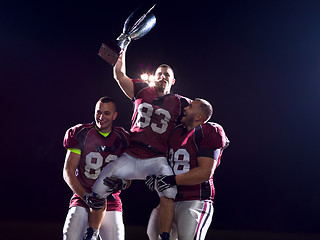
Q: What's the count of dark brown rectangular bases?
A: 1